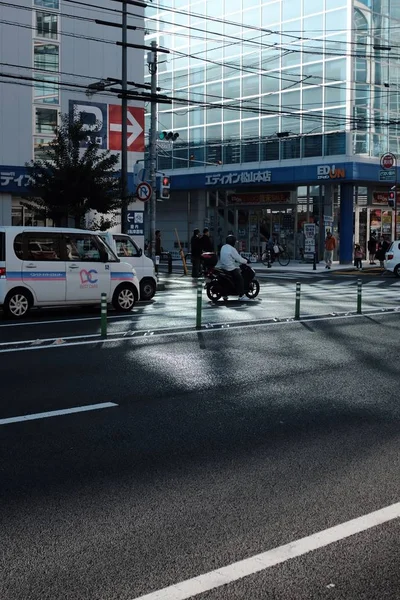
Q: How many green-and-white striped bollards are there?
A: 4